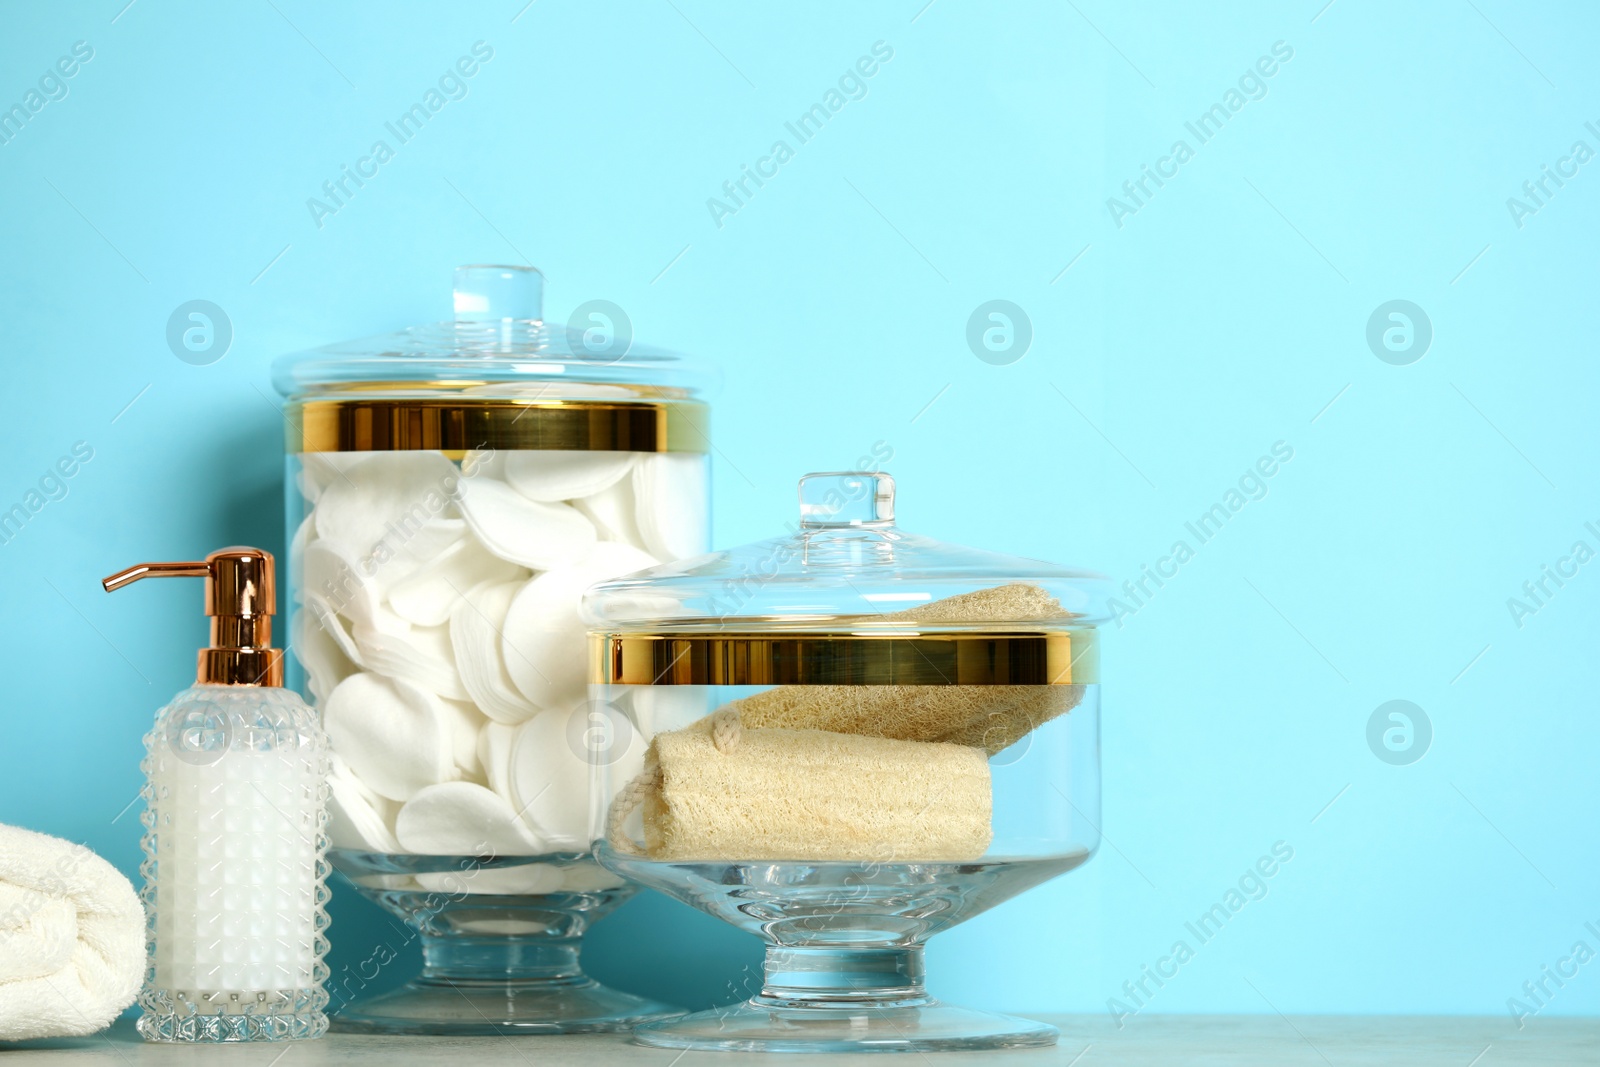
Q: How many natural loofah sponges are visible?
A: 2